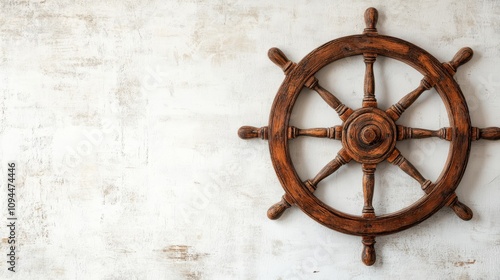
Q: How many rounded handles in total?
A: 8